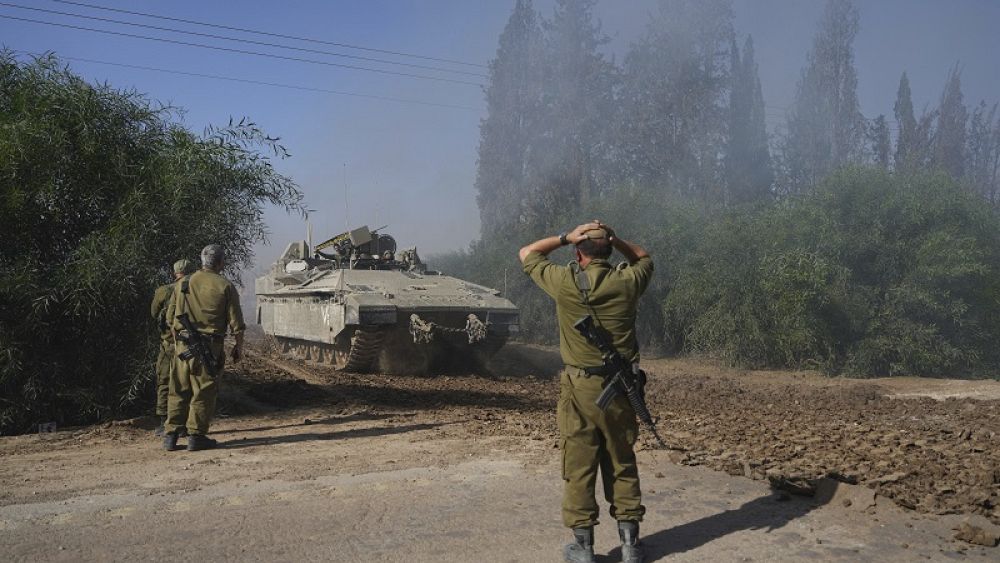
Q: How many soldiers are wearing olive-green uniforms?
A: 3